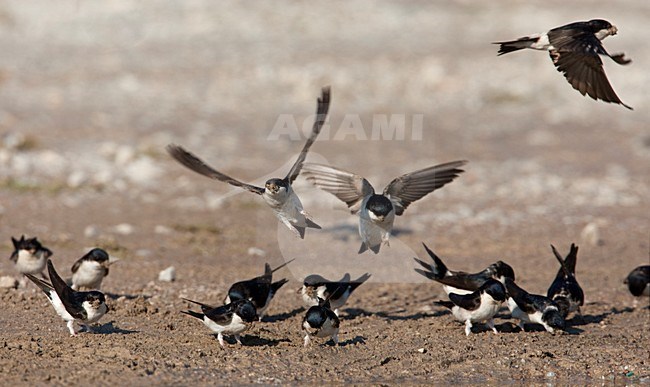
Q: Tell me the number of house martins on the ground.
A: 12